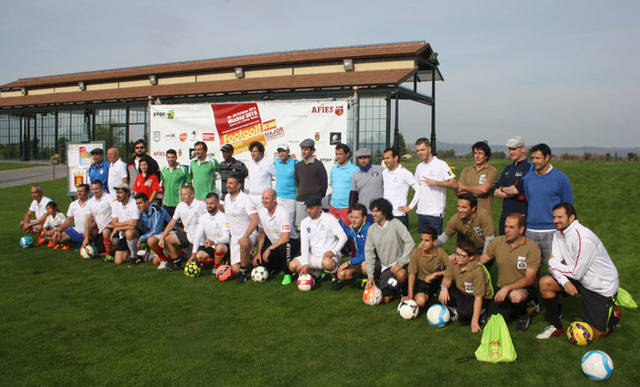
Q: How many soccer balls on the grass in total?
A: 11